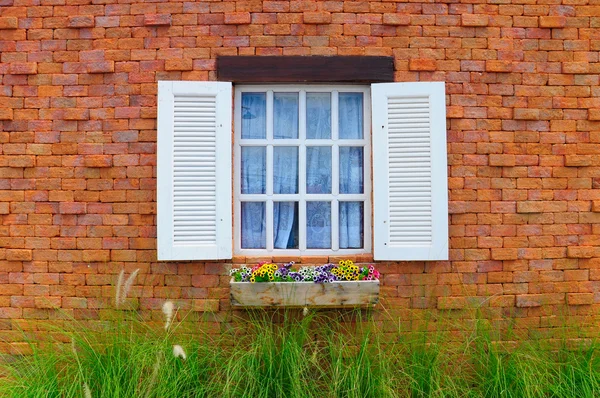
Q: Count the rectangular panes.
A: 12